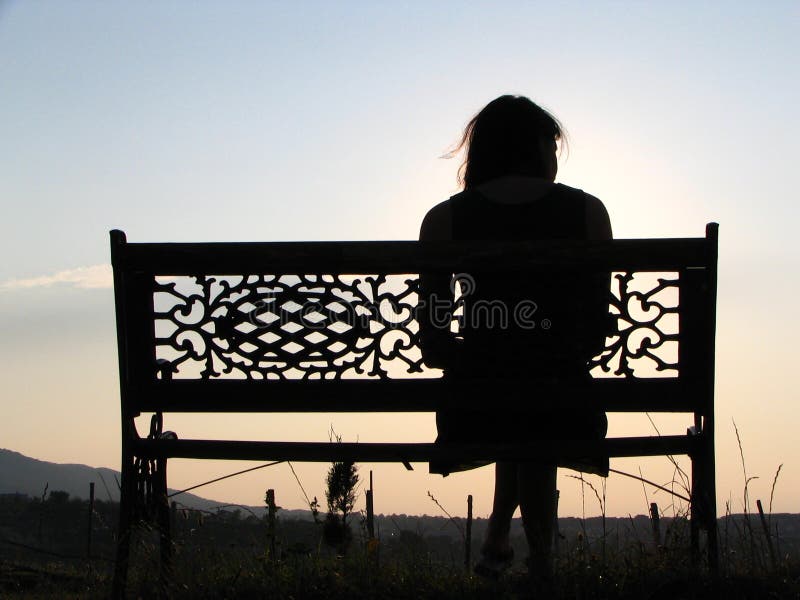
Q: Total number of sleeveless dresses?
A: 1